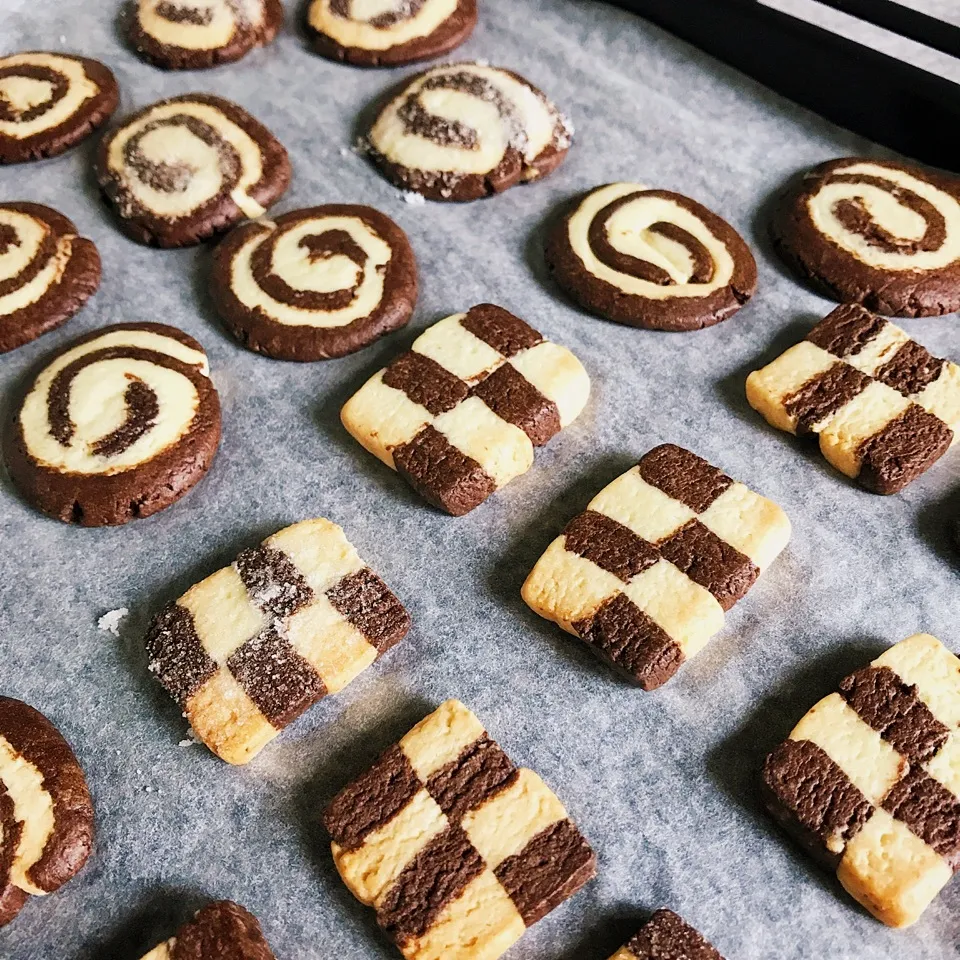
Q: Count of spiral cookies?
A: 11